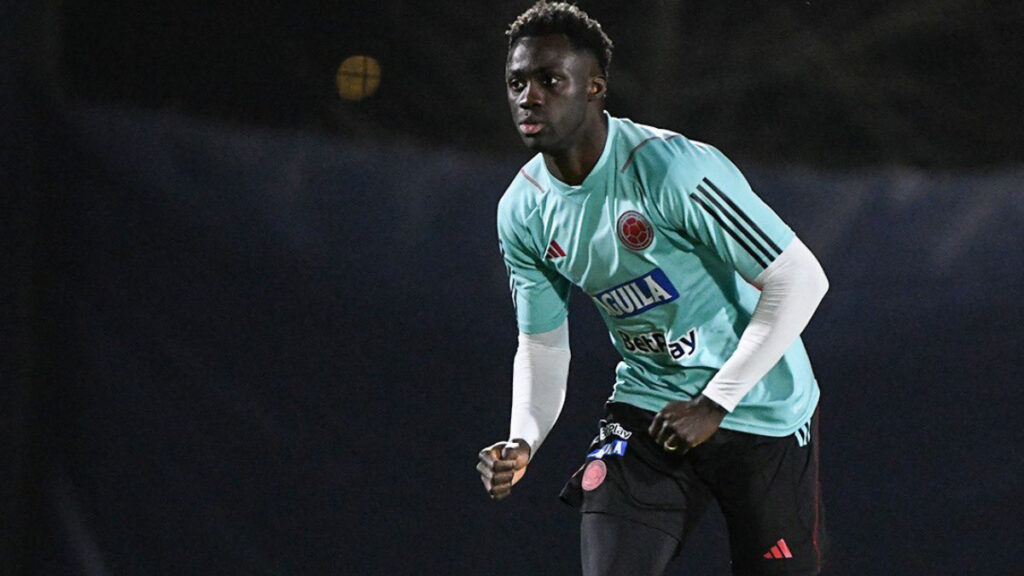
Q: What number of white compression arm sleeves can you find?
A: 2